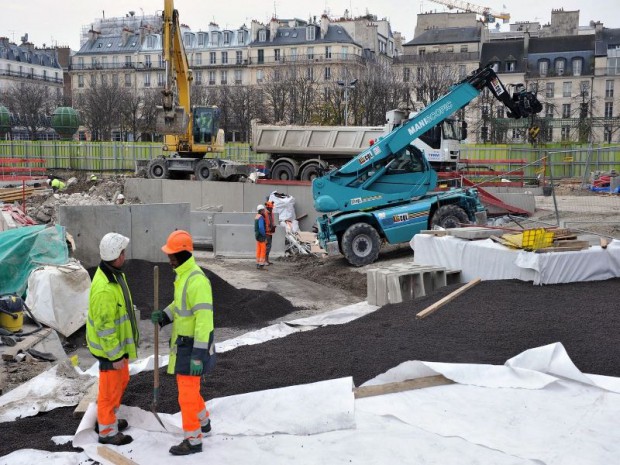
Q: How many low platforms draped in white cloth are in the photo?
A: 1